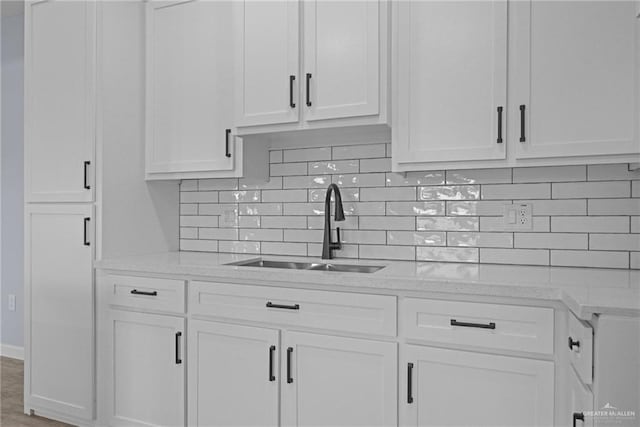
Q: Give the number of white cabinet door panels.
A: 12